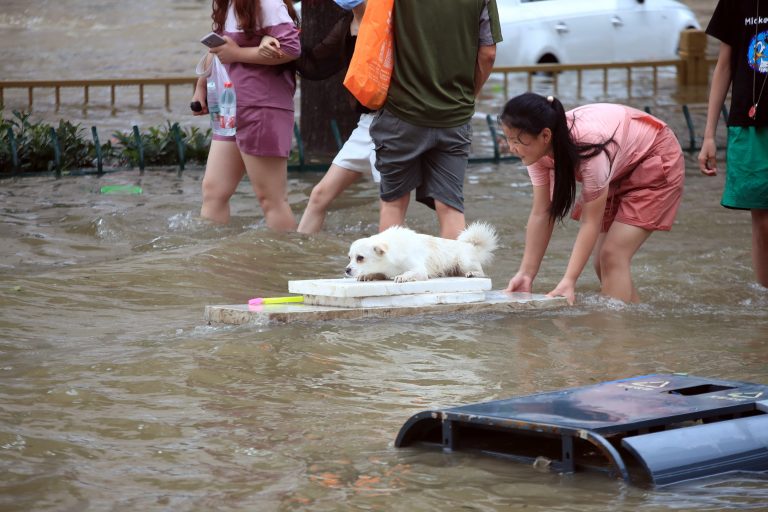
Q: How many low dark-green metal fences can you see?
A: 1